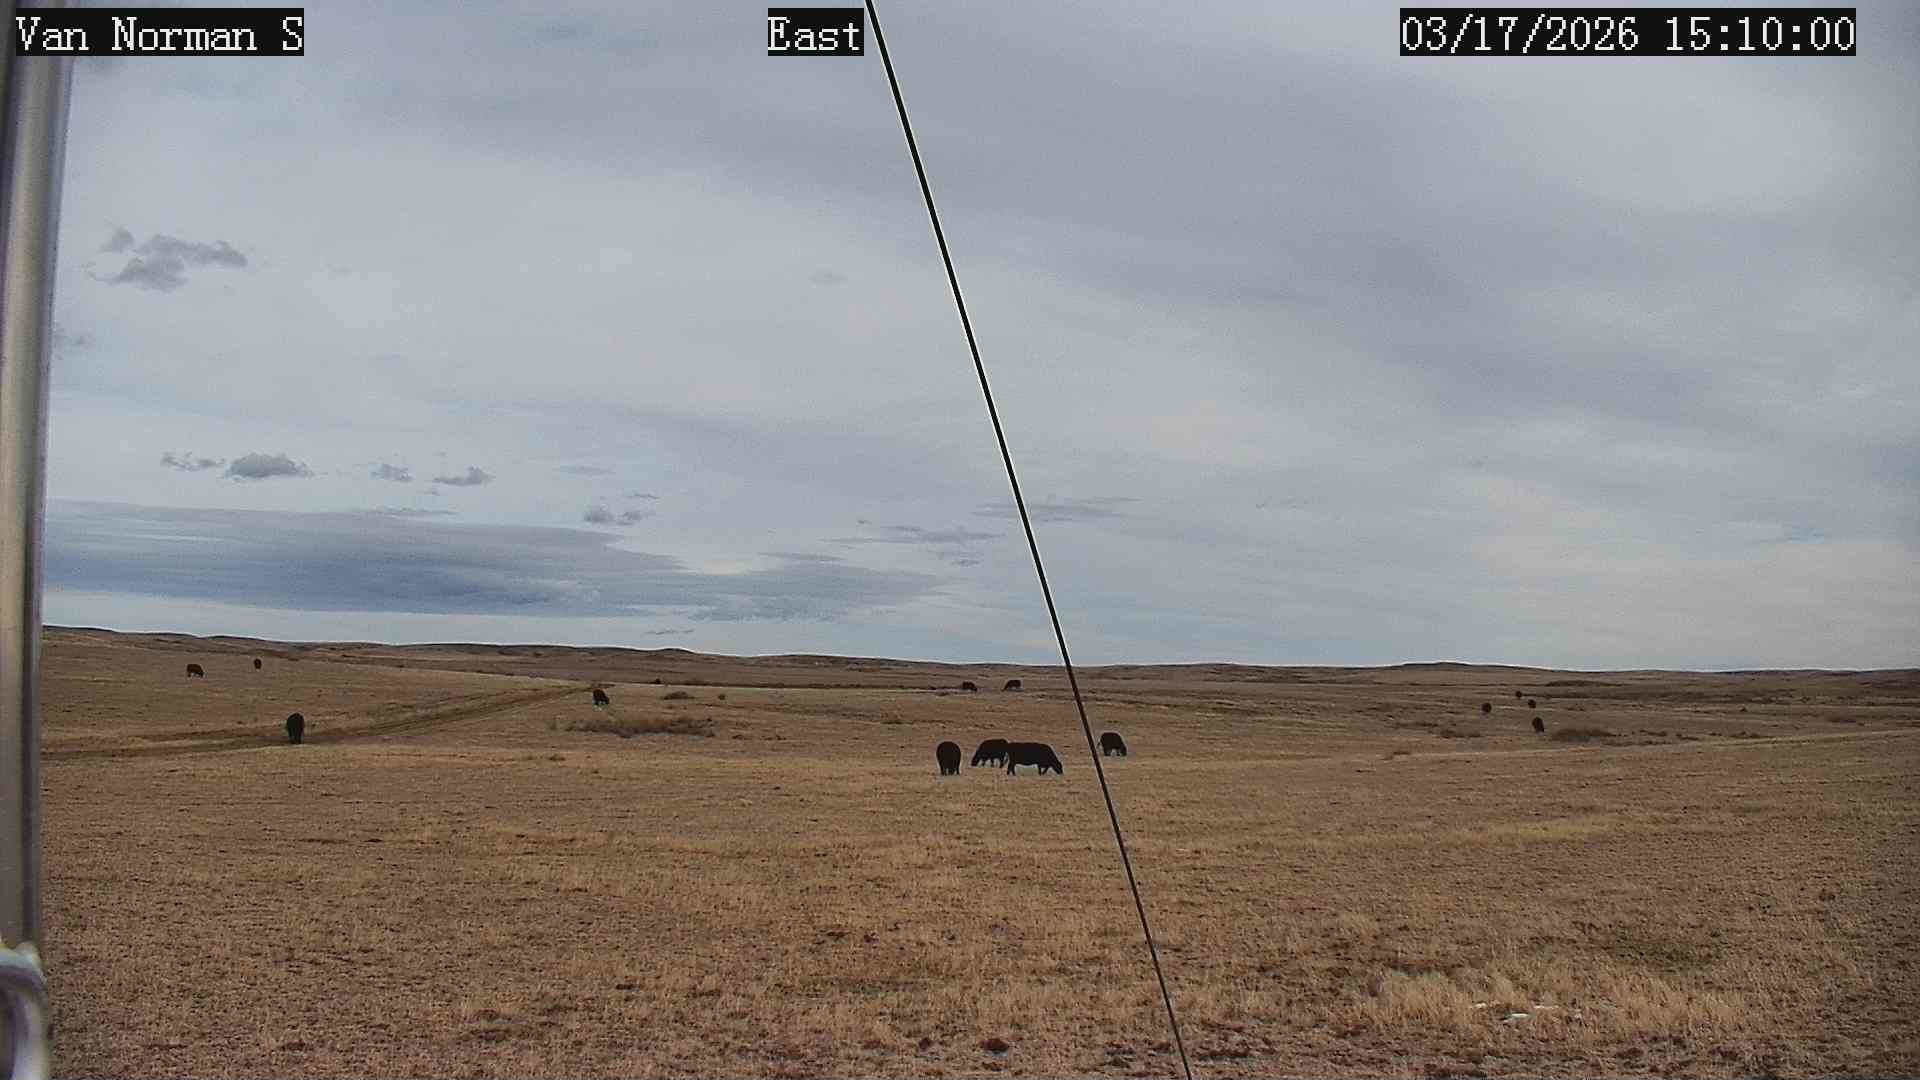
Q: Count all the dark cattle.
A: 14